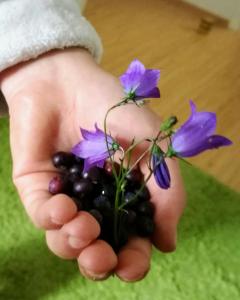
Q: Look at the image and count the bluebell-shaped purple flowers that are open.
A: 3